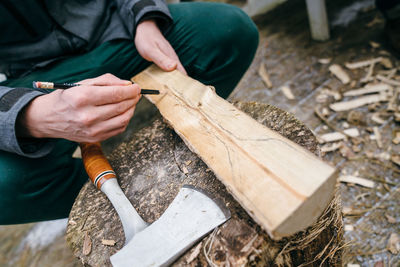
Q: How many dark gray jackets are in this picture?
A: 1